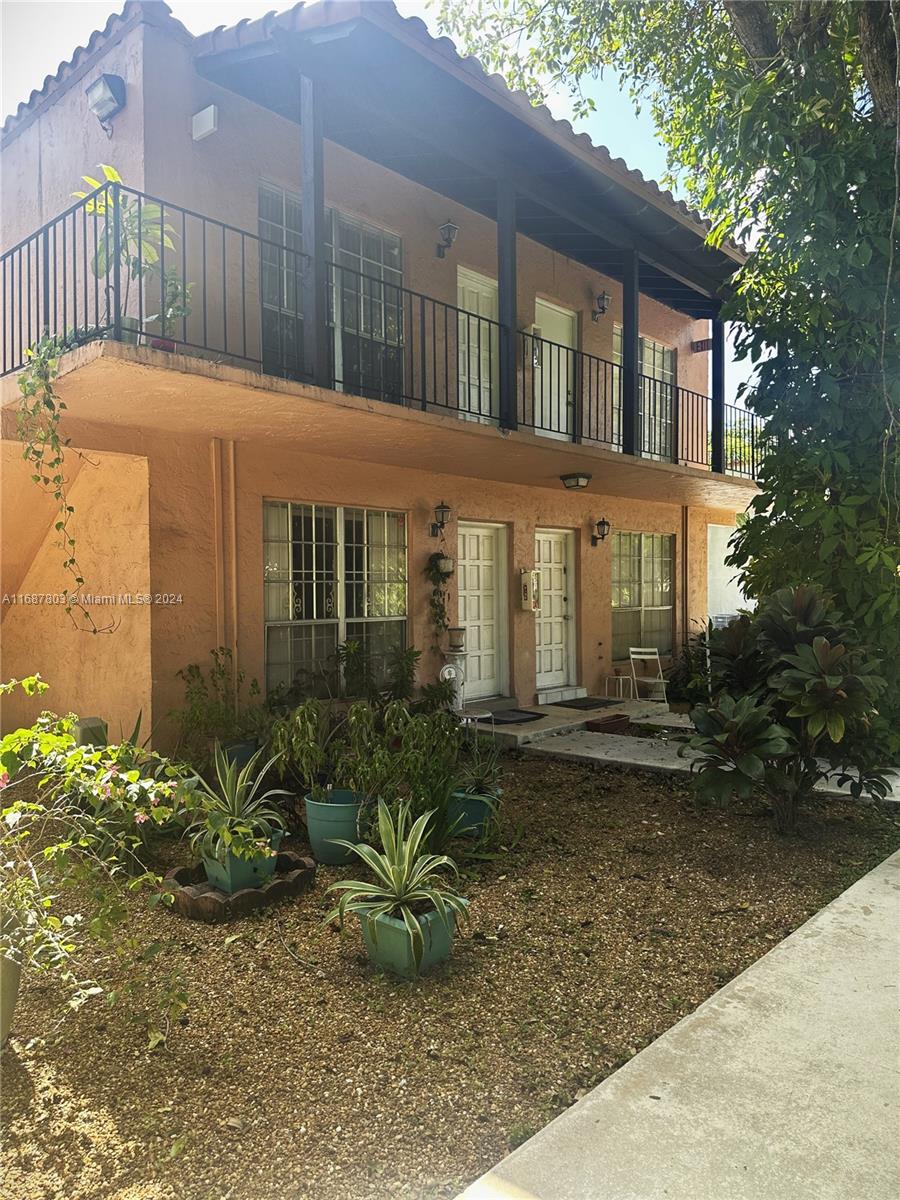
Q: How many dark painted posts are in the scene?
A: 4